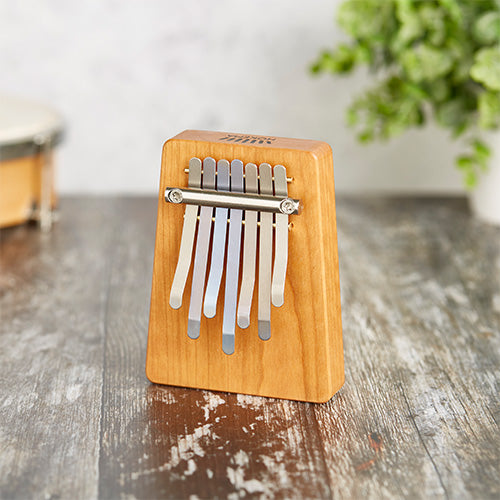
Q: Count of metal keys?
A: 7